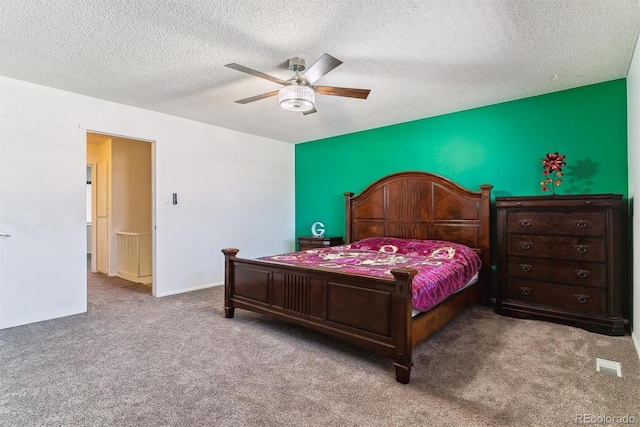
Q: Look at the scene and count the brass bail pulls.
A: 8